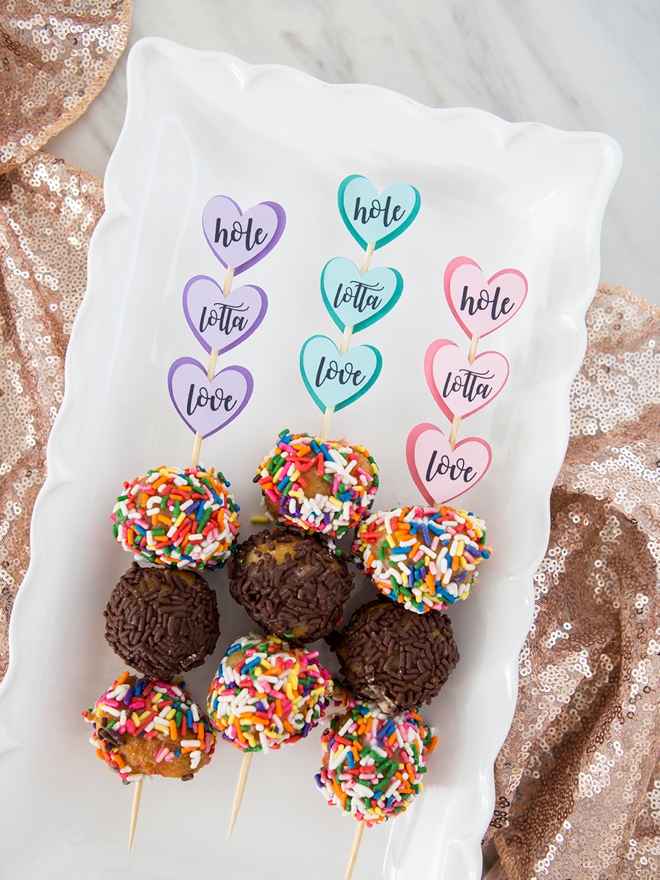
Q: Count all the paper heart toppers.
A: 9